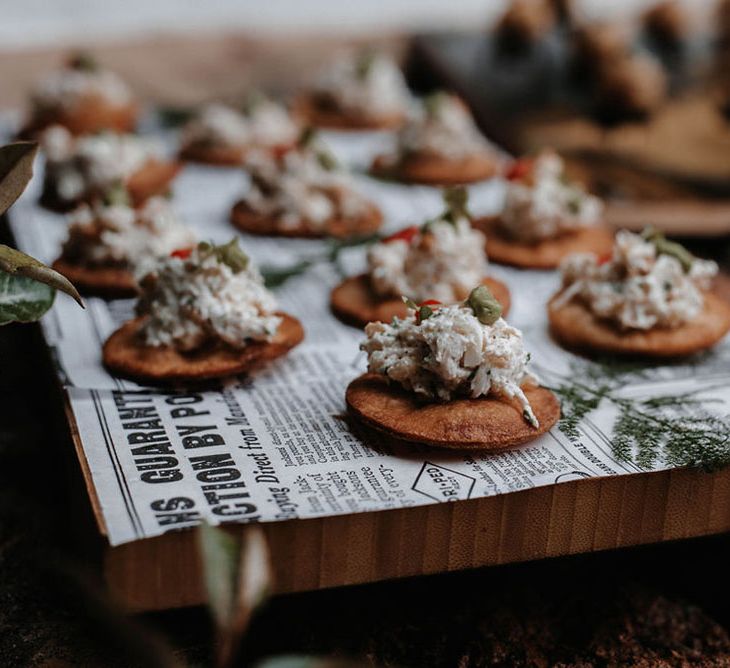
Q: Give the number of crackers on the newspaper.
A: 12